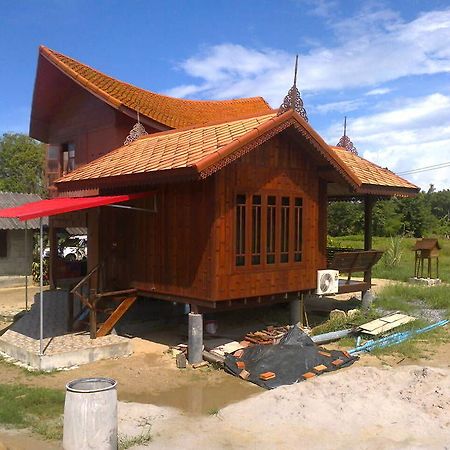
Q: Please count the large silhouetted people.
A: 0